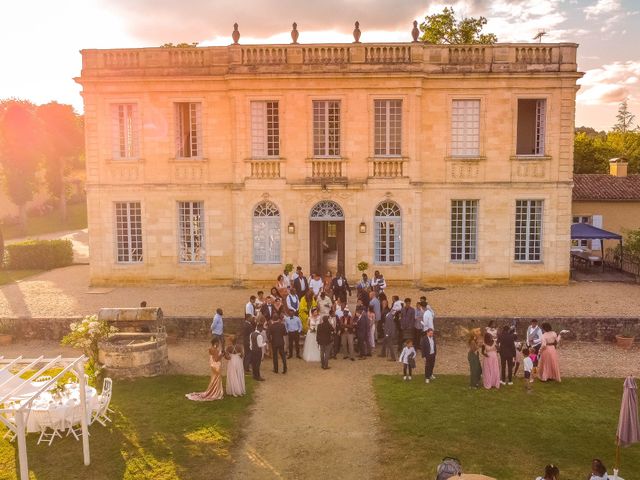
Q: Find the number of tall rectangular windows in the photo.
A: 11